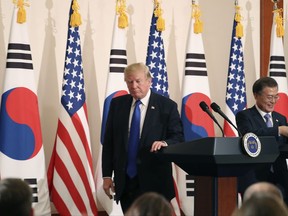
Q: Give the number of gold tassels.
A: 7